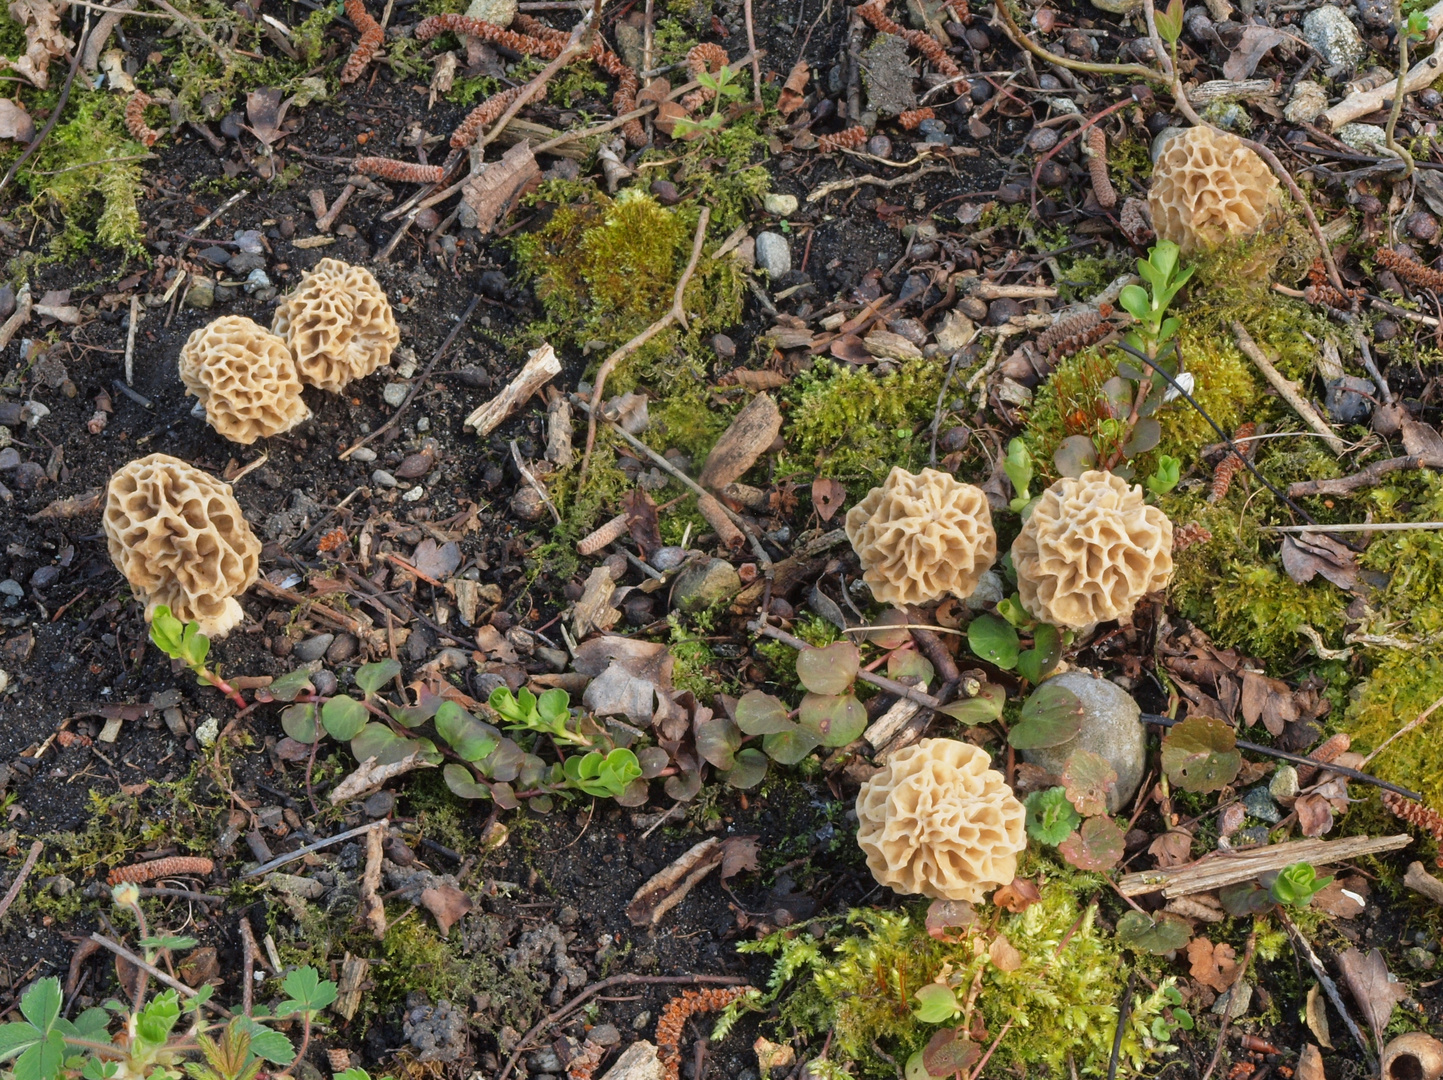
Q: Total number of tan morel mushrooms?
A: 7